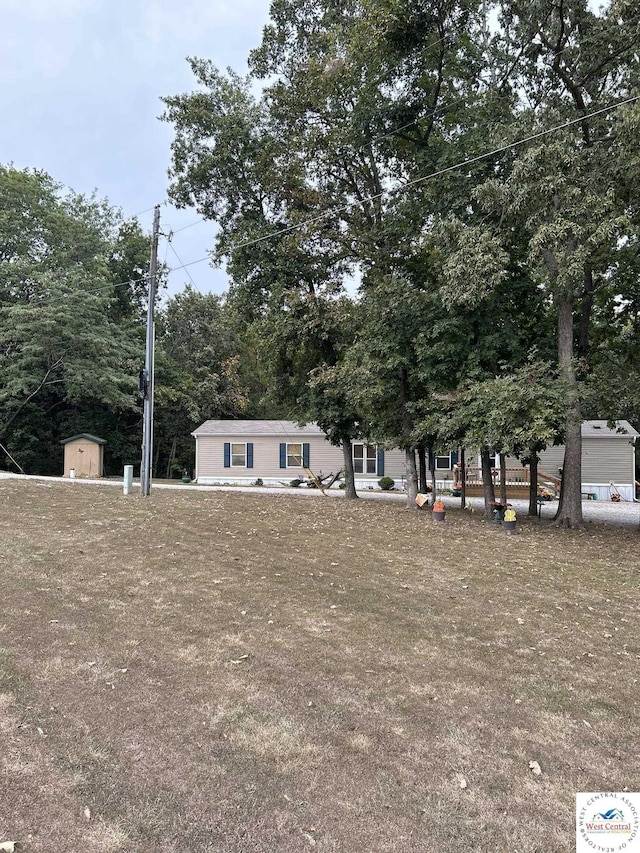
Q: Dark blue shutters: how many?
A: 7